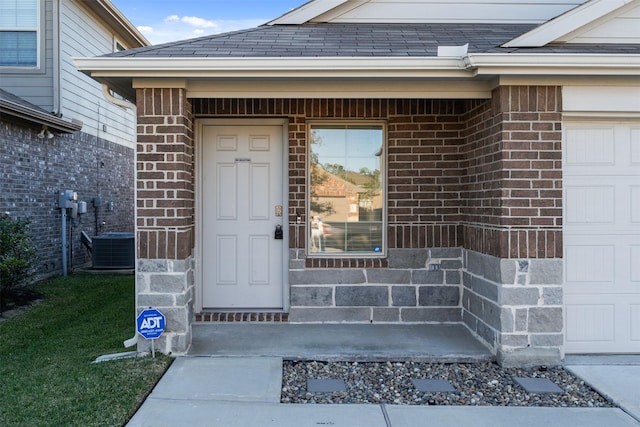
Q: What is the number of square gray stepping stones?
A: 3